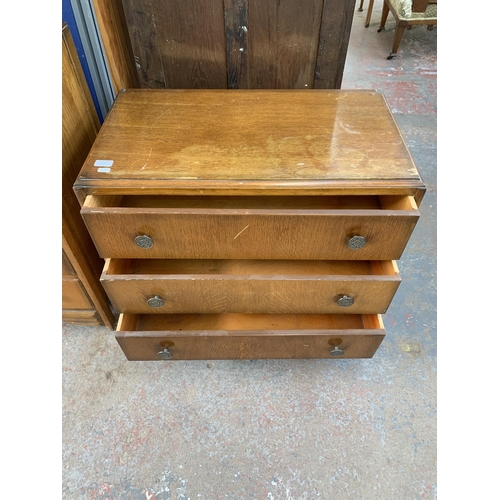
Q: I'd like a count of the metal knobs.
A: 6